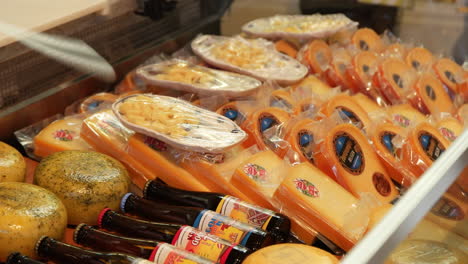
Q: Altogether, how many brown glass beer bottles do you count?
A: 6